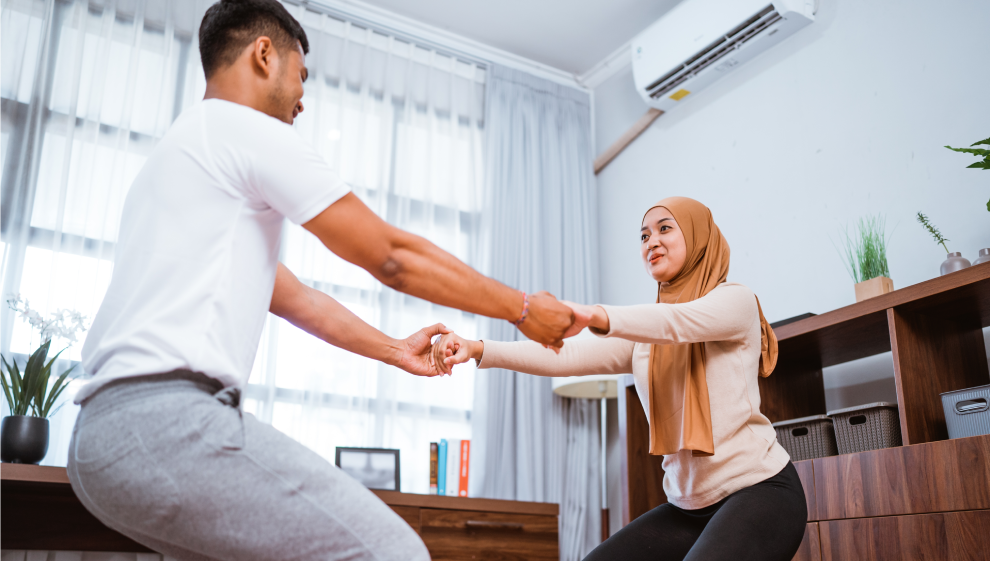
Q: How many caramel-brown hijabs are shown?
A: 1